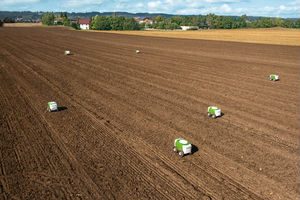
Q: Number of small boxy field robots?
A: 6